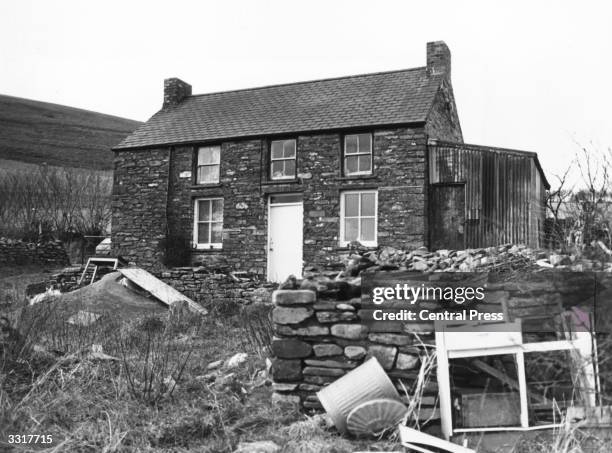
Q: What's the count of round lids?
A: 1